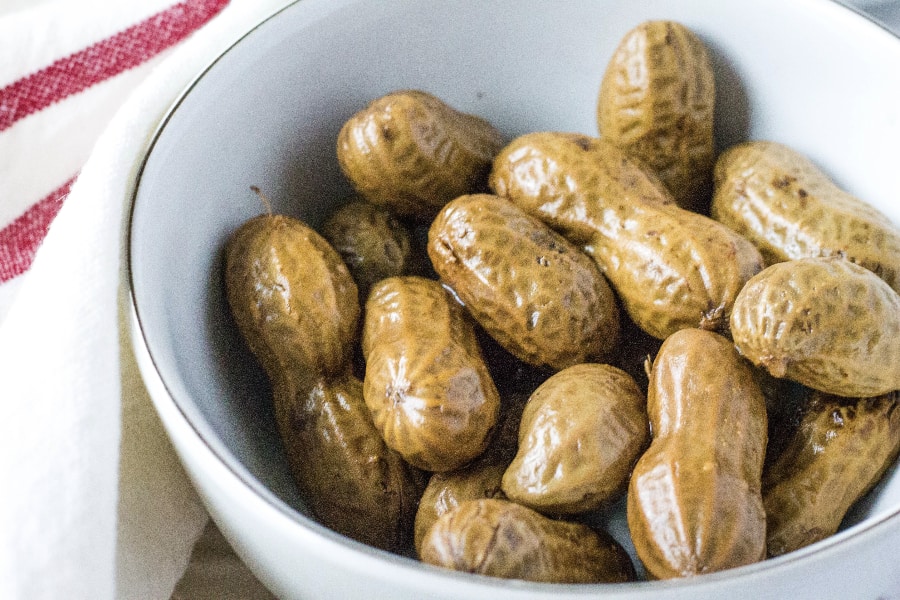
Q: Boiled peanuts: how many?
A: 14